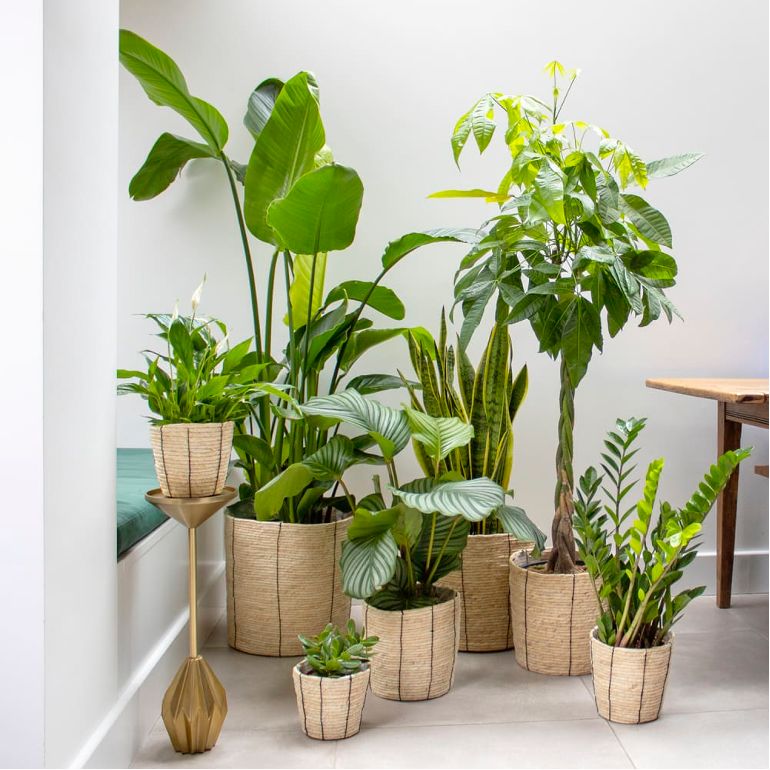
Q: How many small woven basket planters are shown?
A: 3